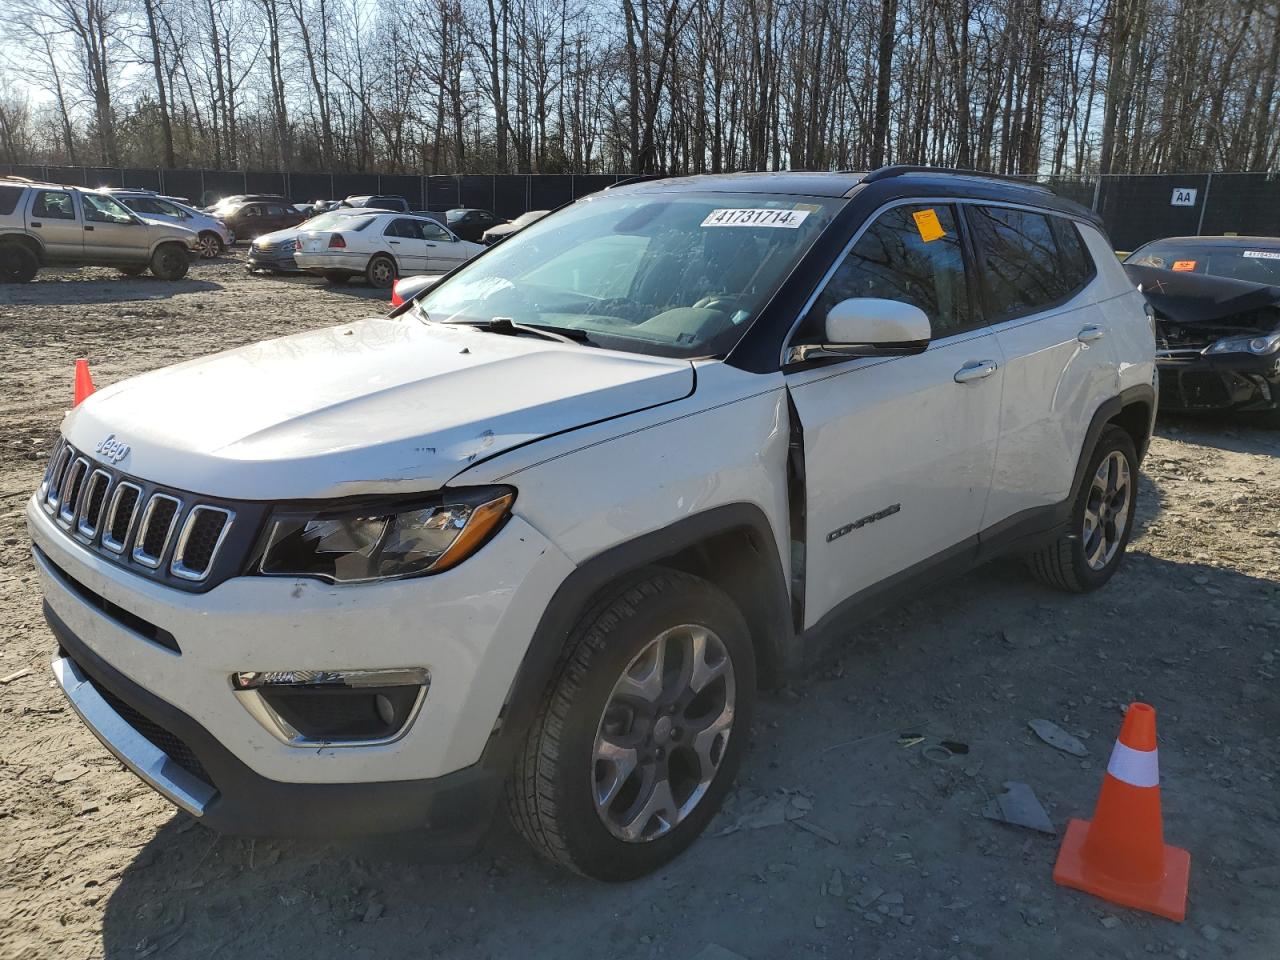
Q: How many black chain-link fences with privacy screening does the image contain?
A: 1